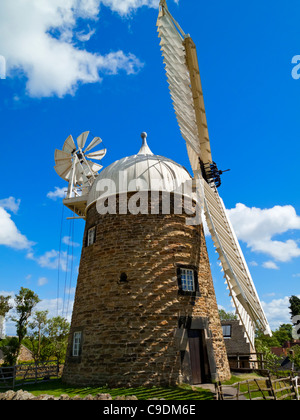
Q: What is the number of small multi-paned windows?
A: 3